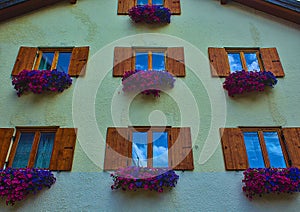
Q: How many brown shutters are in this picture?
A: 14